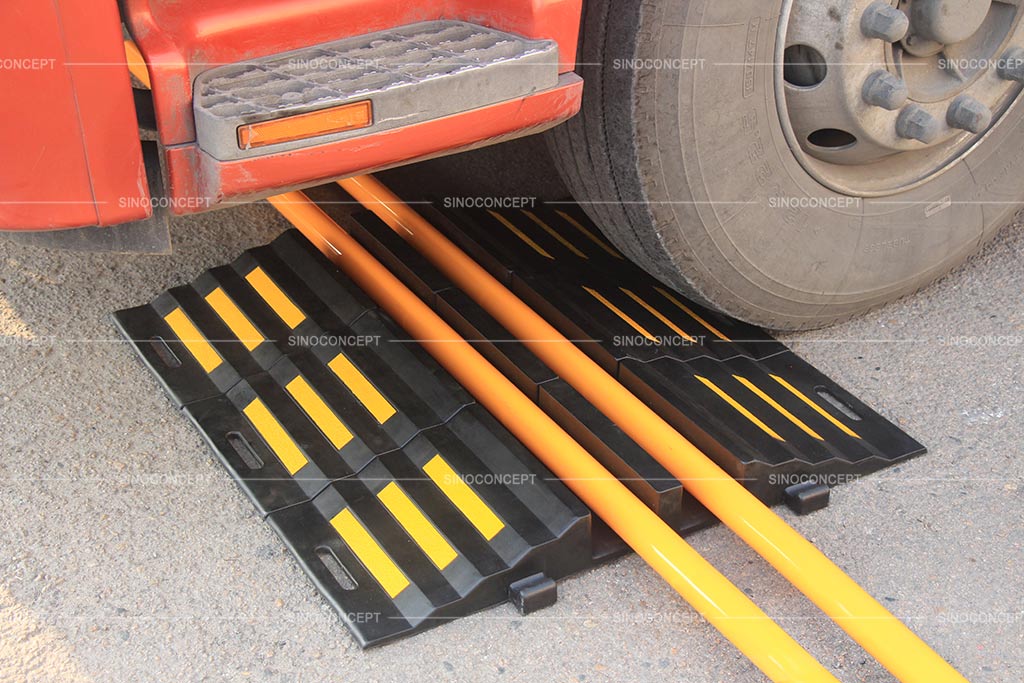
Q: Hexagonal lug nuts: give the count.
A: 5